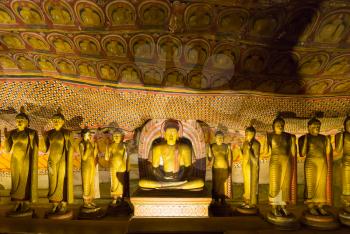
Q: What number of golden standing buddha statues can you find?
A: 9